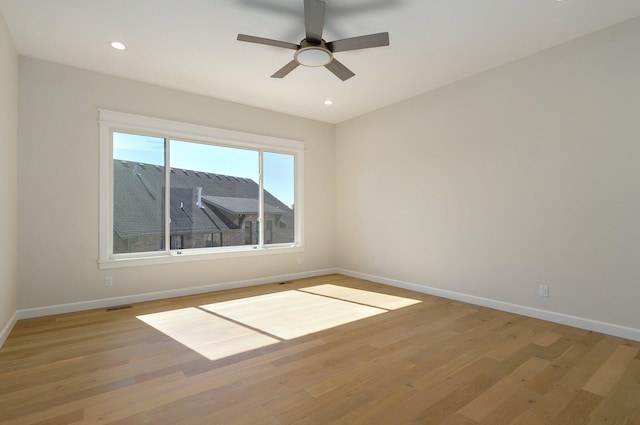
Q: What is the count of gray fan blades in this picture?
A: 5